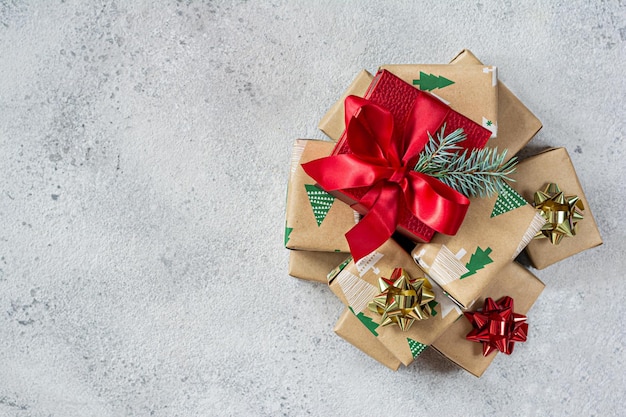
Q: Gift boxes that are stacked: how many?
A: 11